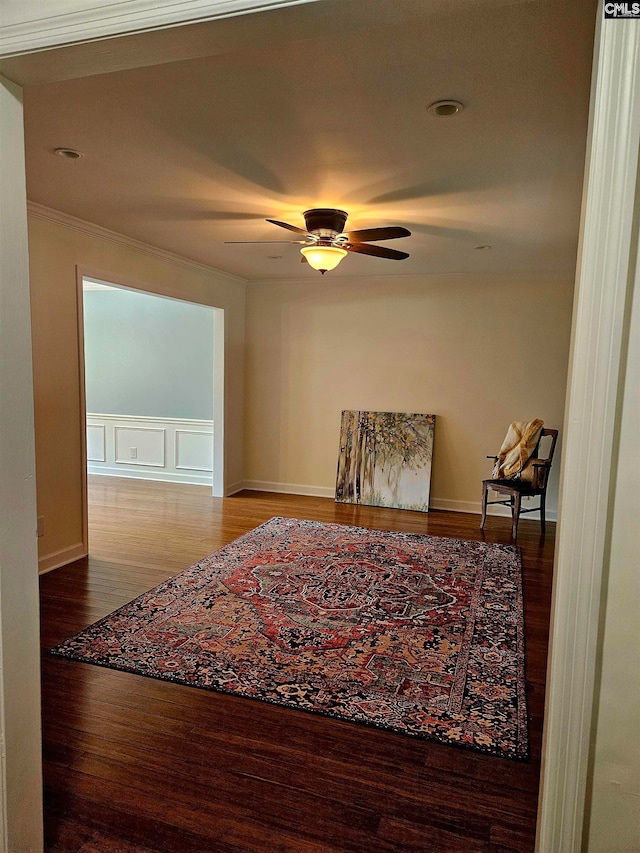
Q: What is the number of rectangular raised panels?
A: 3